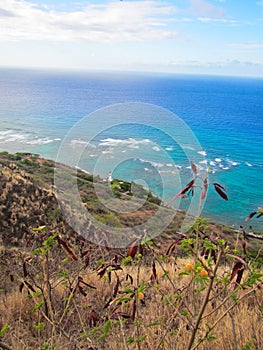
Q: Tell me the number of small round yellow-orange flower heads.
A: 3